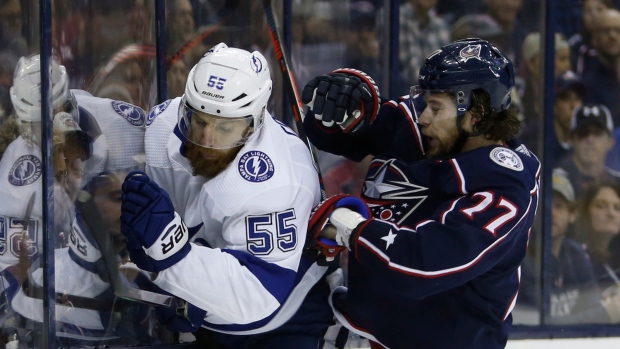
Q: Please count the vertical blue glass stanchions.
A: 5